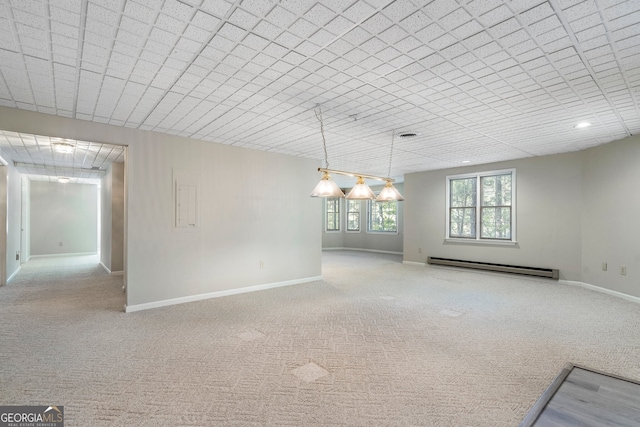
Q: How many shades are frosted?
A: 3